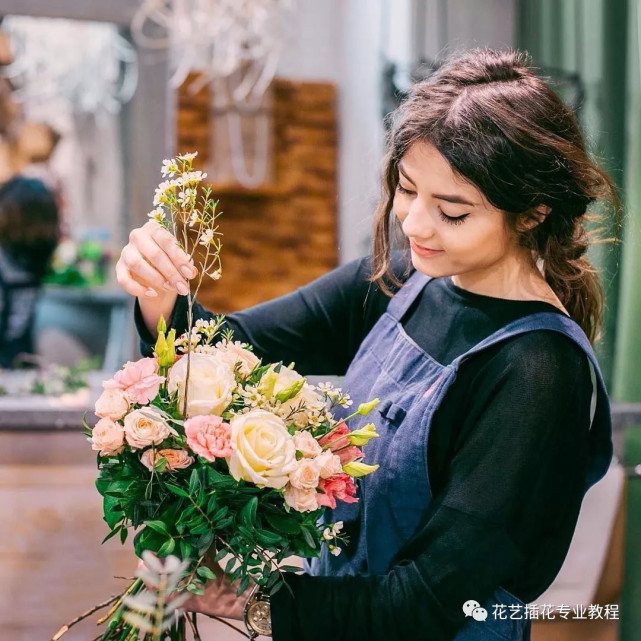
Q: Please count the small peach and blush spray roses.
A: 8